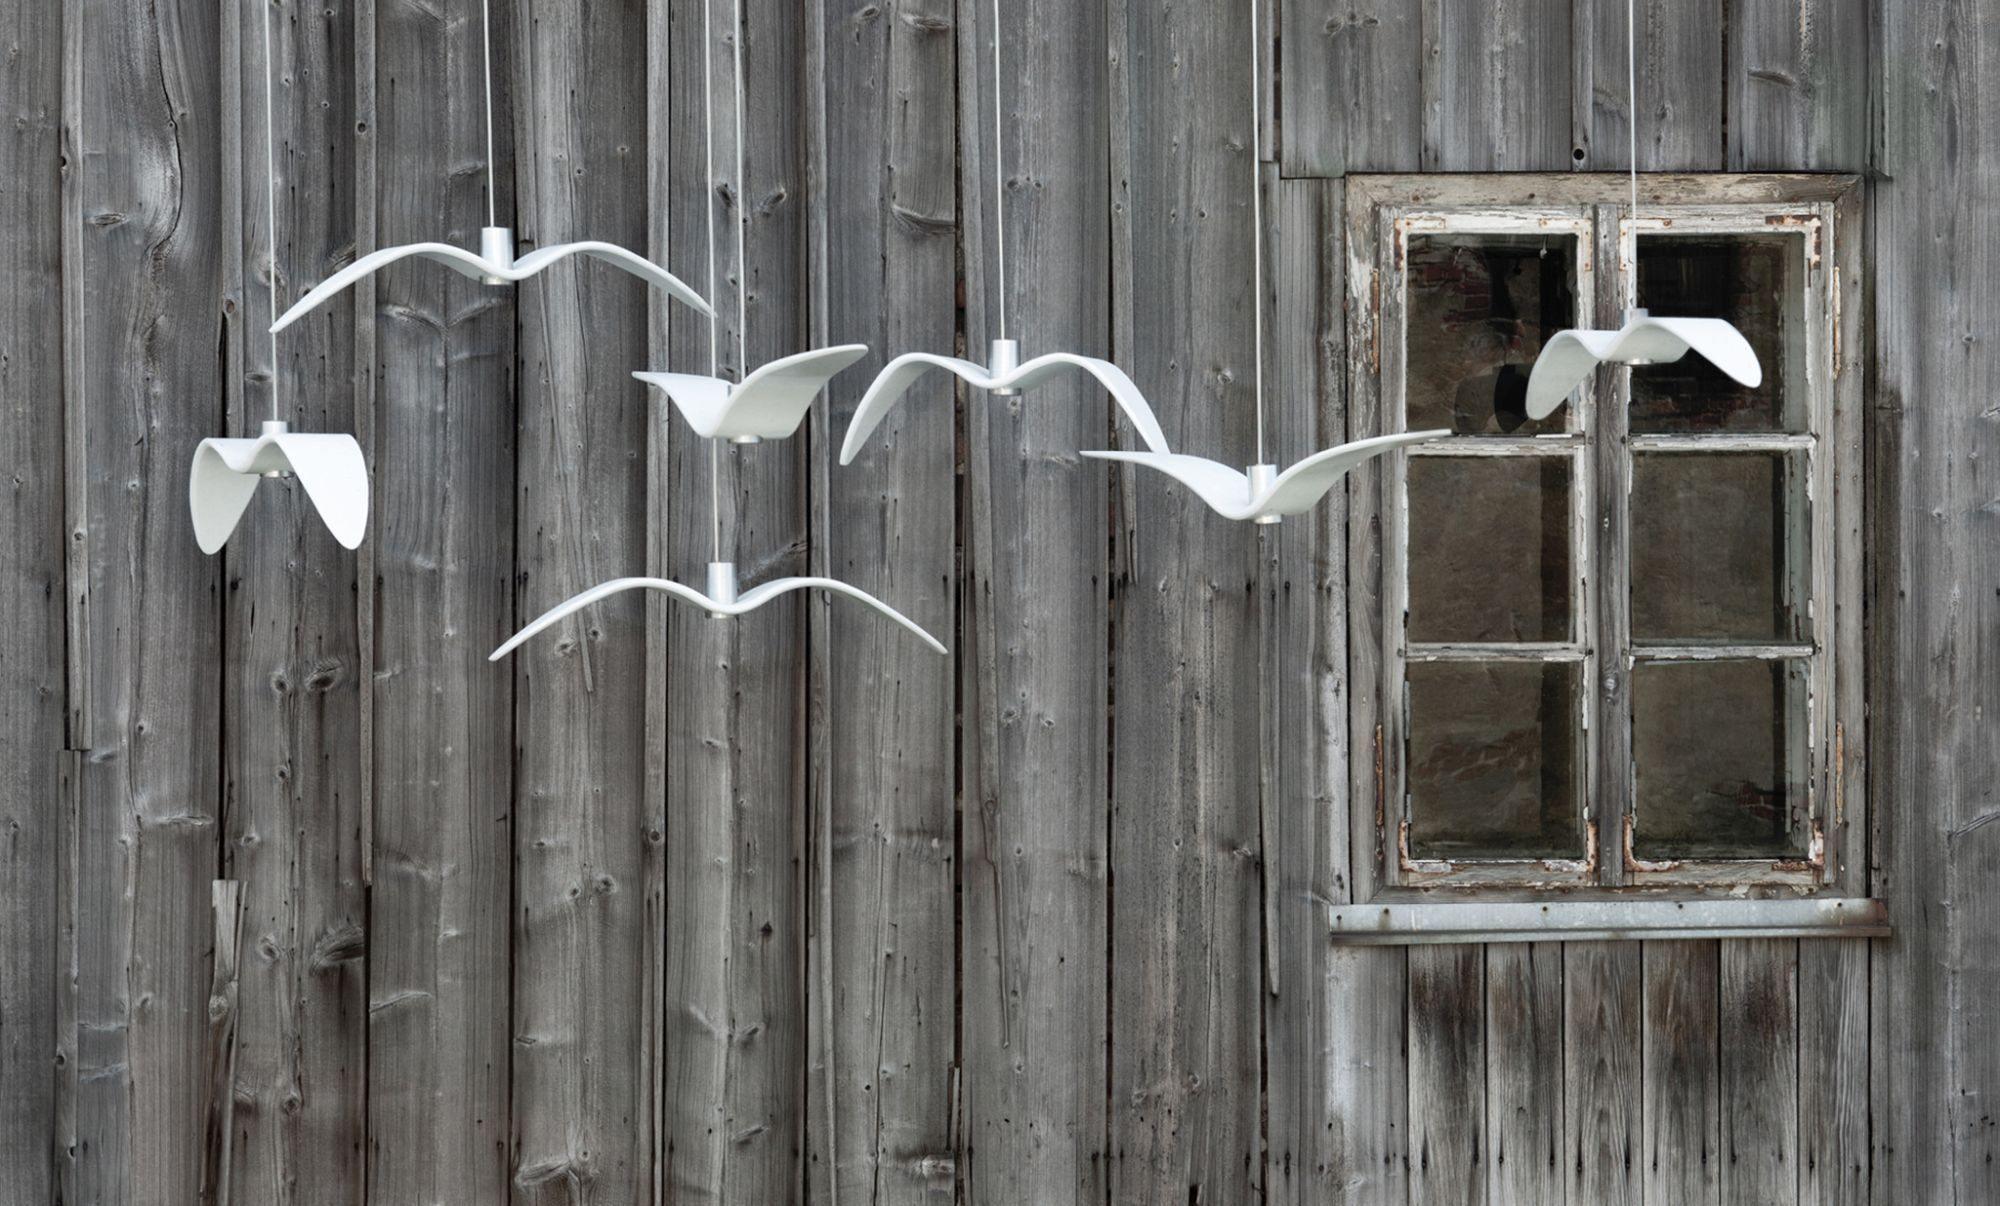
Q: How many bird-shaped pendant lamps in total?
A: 7